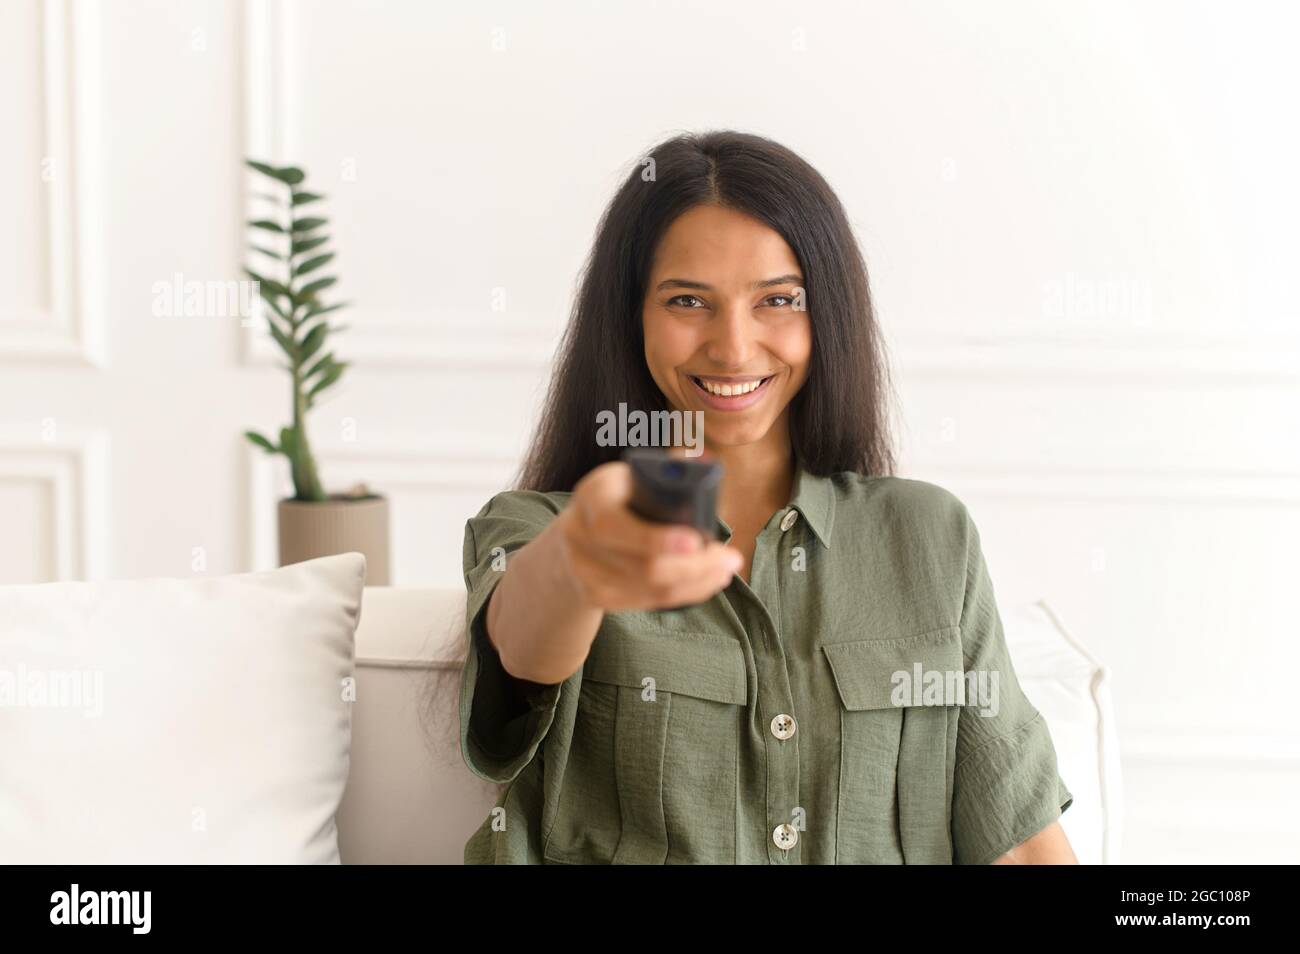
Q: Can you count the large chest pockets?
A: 2